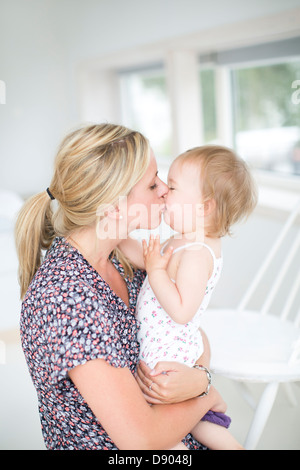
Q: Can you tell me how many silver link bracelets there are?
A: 1